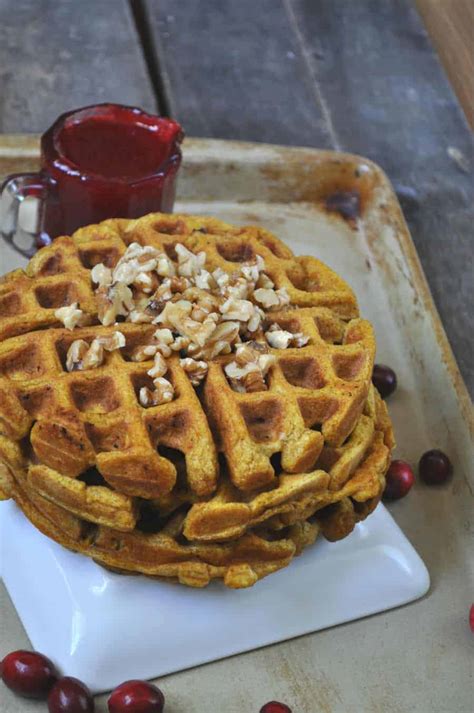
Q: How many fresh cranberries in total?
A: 8